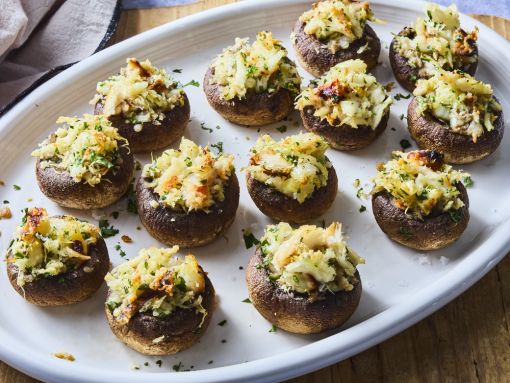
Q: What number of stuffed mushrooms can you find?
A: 13